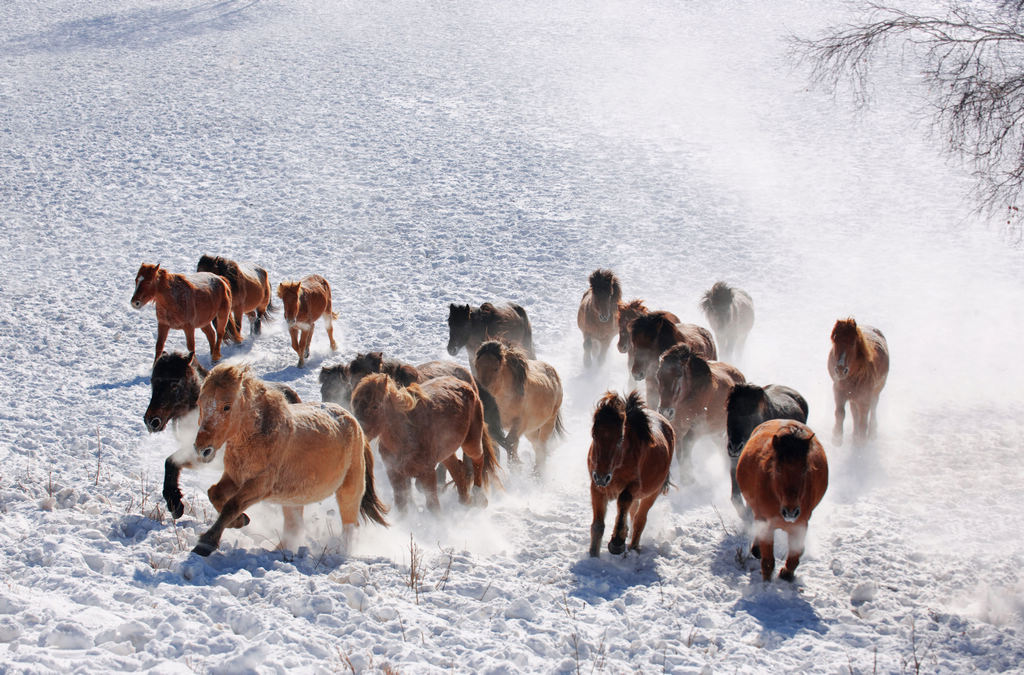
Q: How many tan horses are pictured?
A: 2